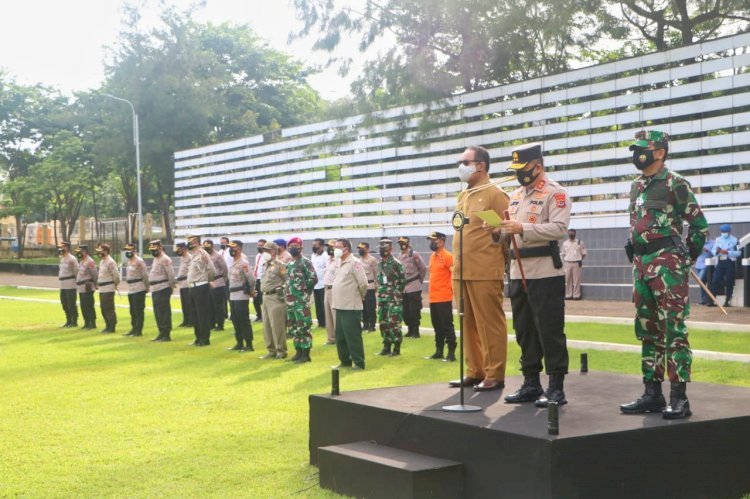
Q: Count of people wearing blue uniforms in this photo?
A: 2